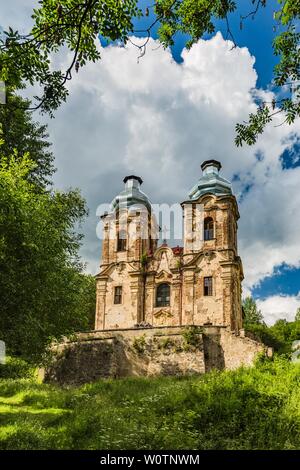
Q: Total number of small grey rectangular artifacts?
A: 3